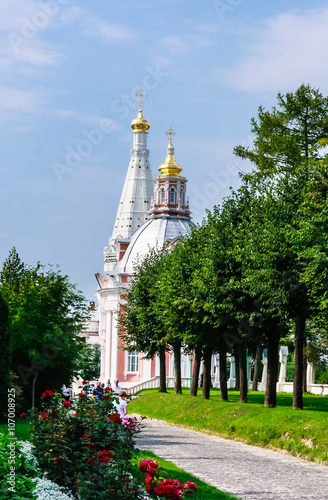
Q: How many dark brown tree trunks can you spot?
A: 11